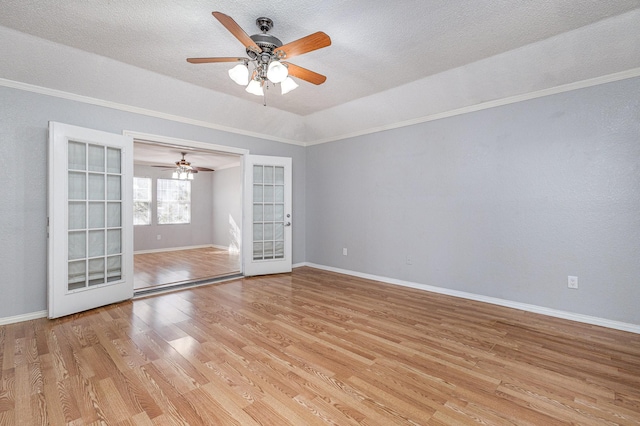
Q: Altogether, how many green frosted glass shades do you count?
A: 0